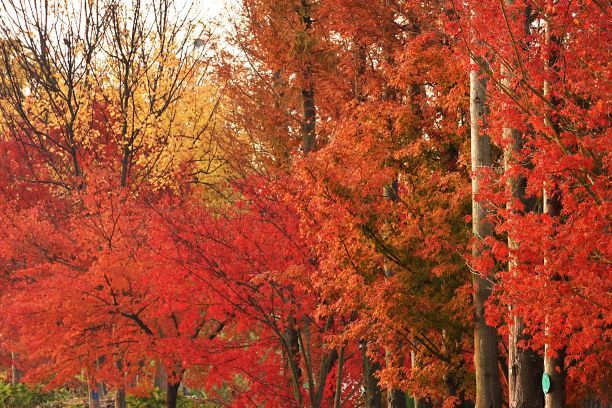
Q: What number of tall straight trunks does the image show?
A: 3